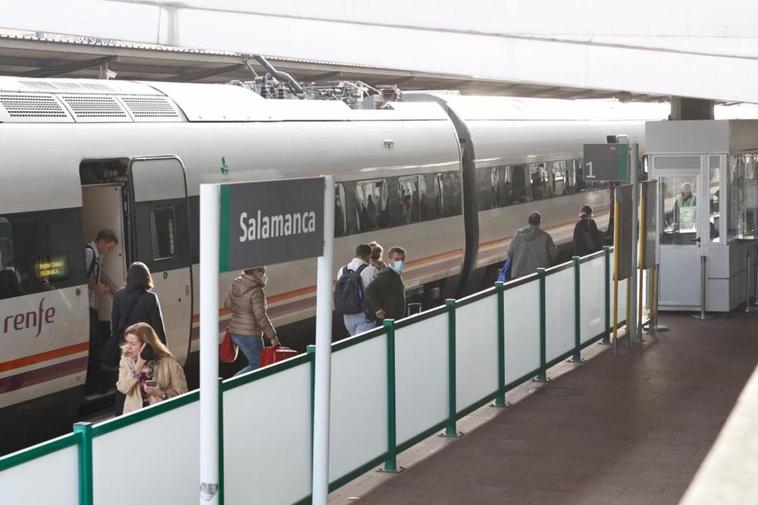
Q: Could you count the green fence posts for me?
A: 9